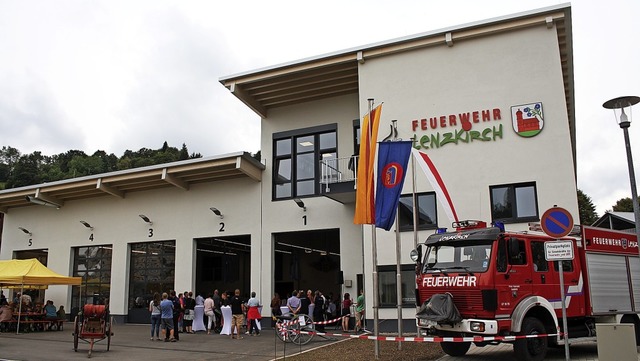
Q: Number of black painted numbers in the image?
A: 5